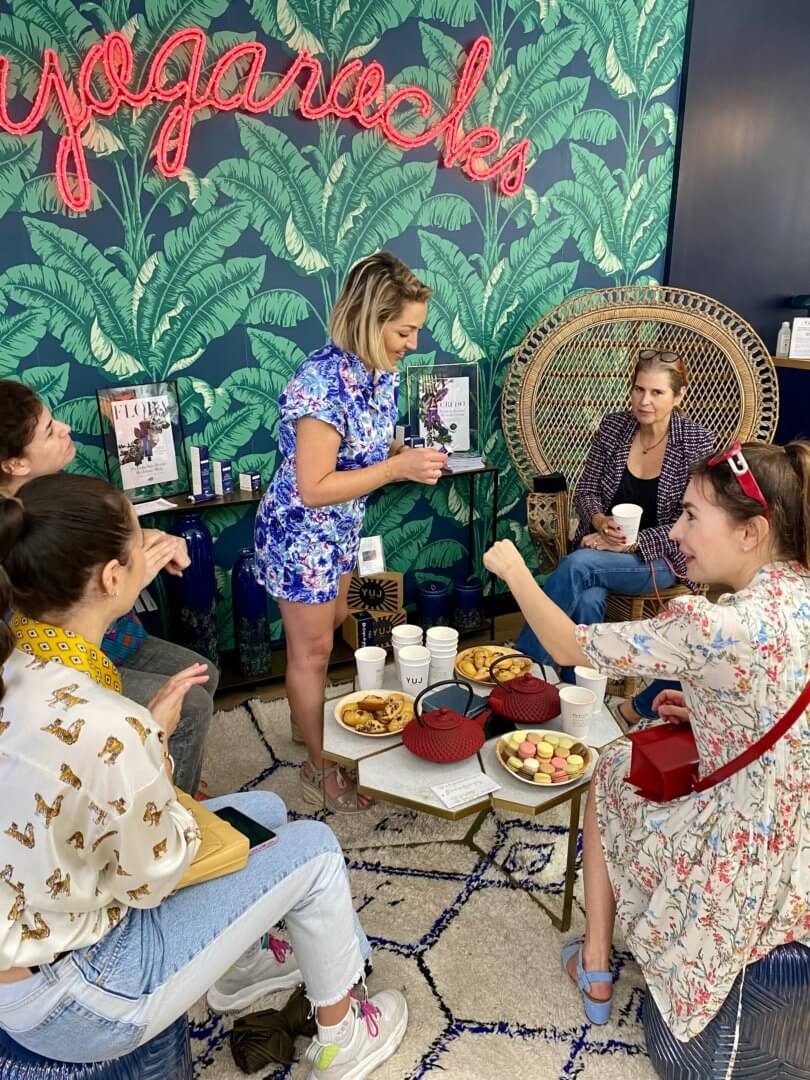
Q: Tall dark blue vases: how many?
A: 2